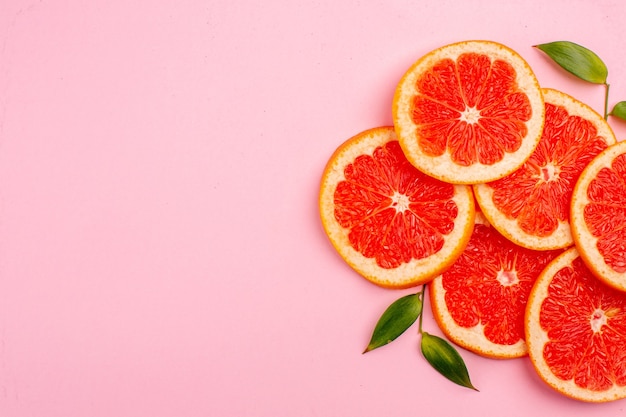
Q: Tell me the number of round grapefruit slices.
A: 6